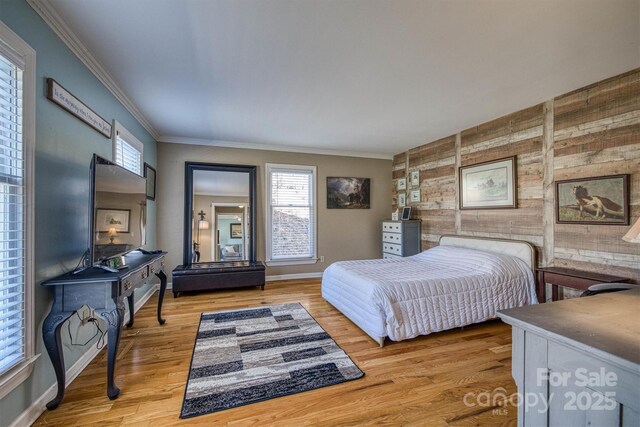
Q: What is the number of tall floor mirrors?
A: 1